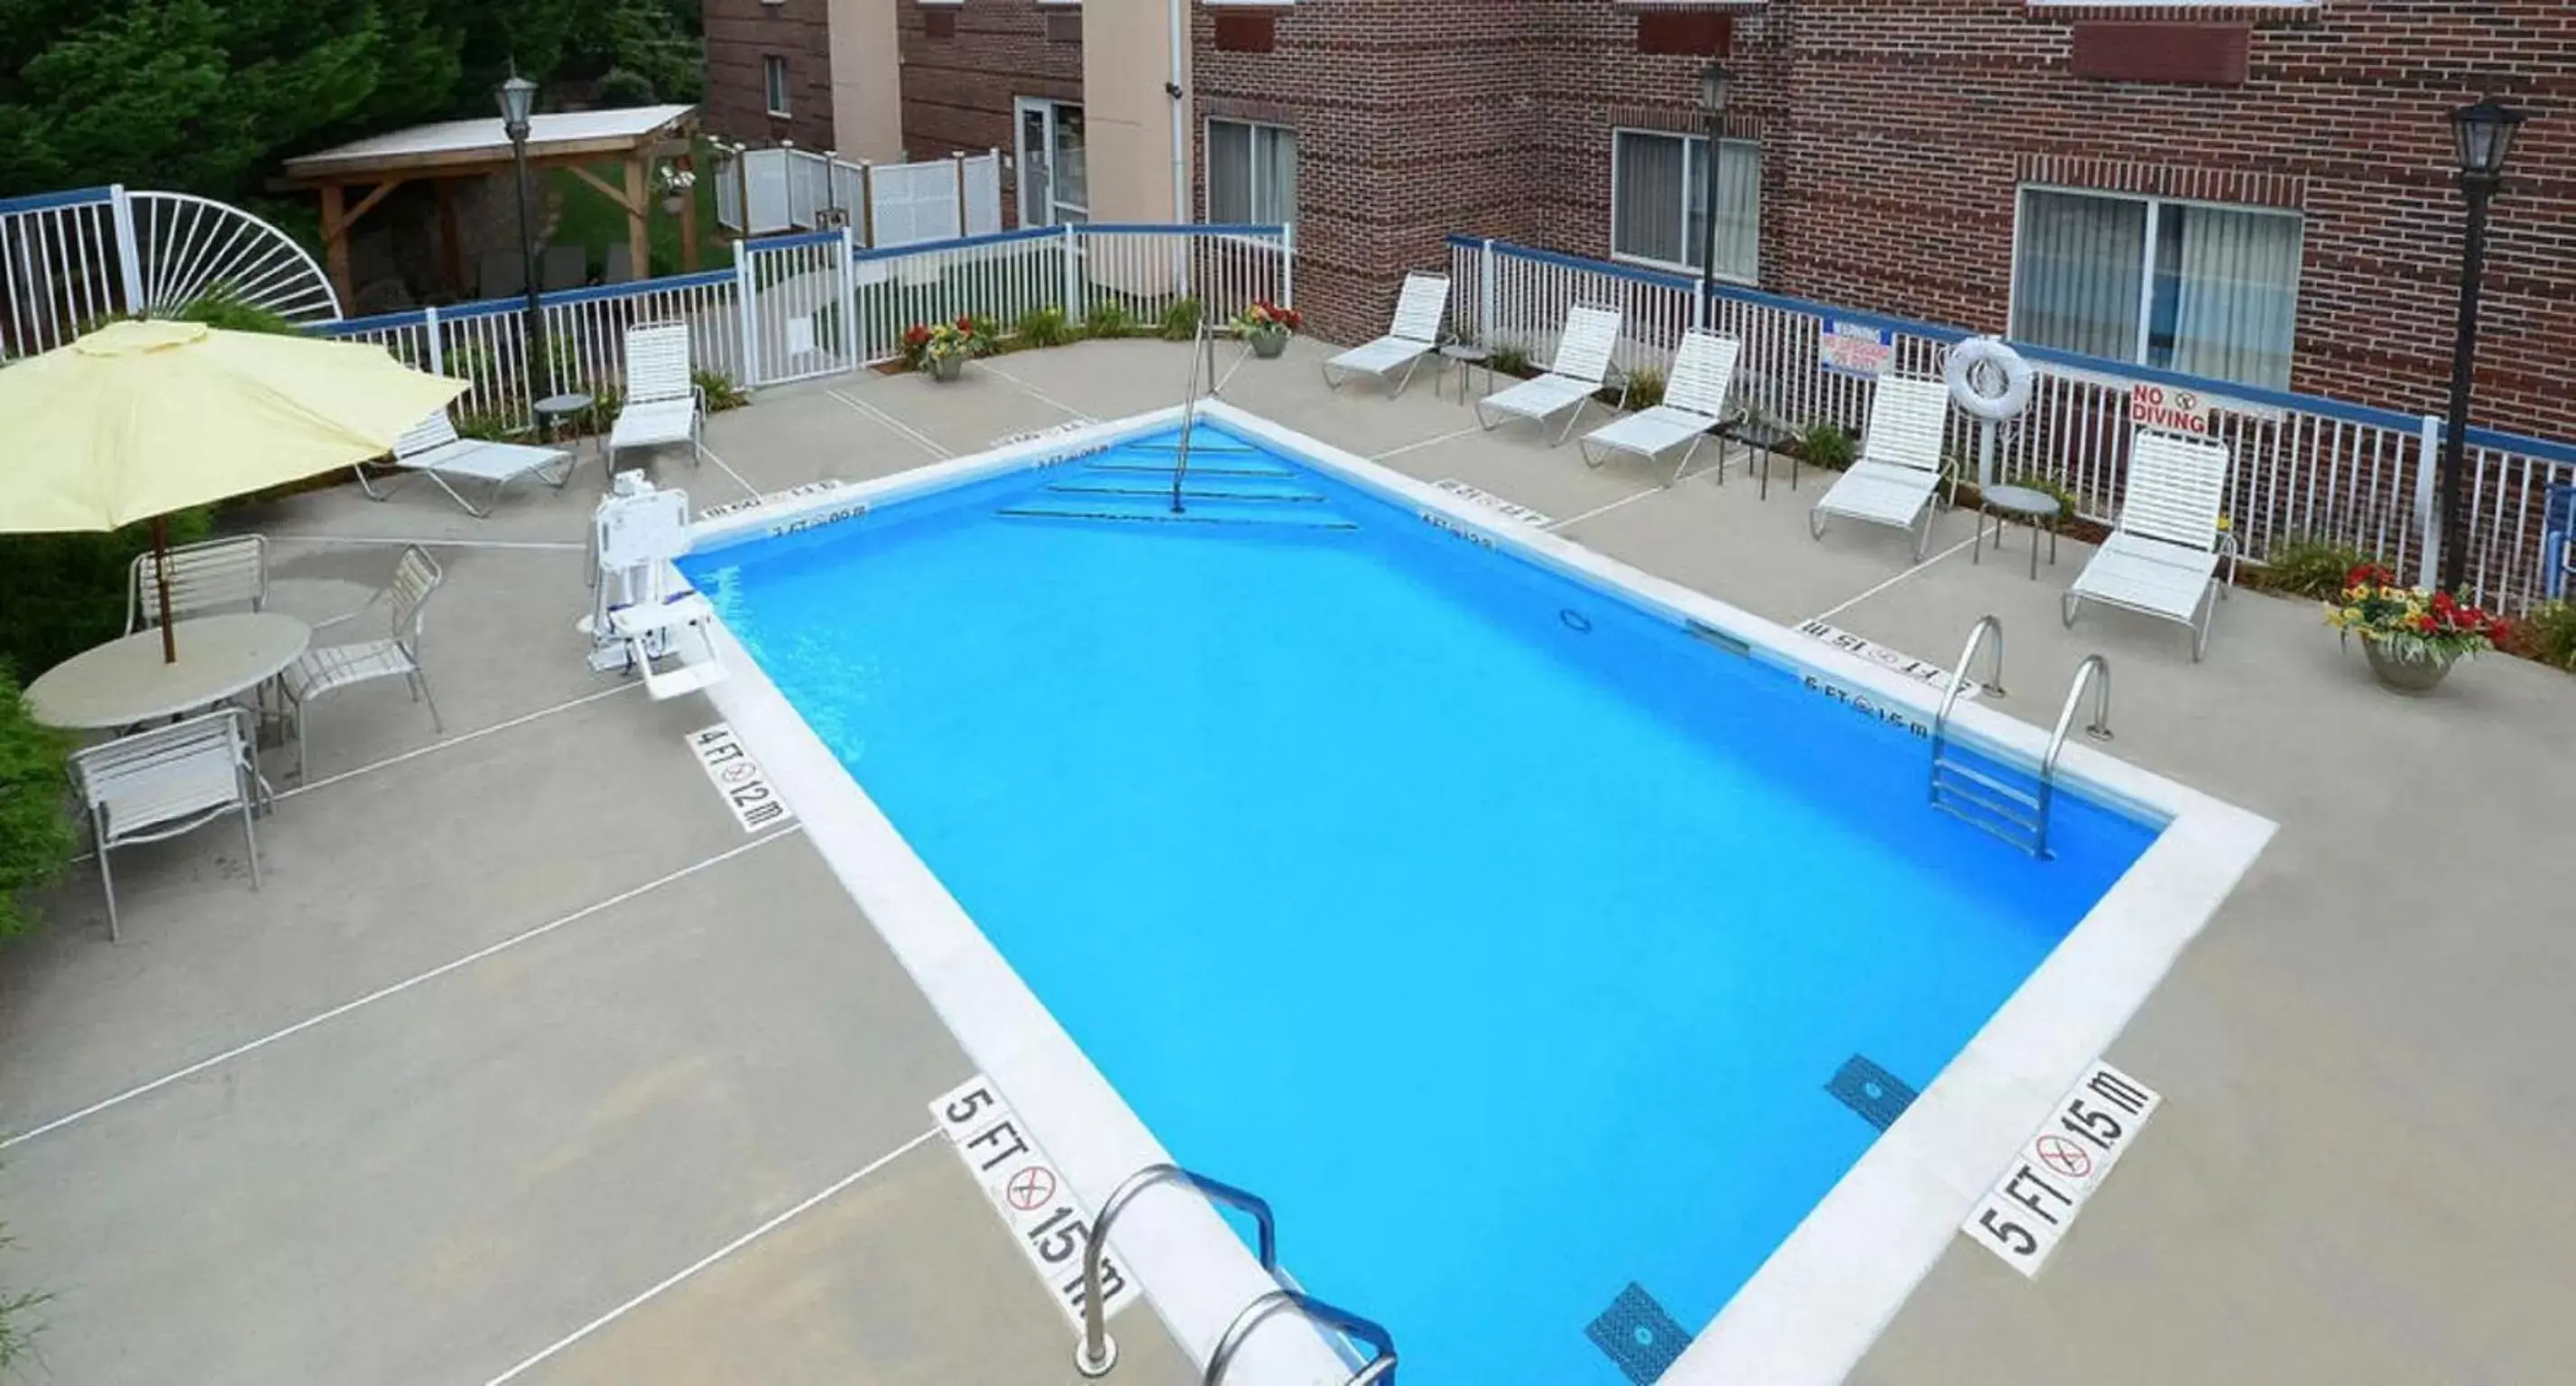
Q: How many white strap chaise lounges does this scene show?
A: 7